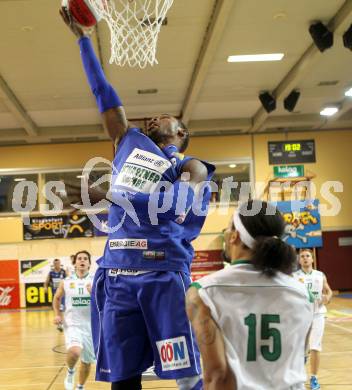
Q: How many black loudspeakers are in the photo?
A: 4